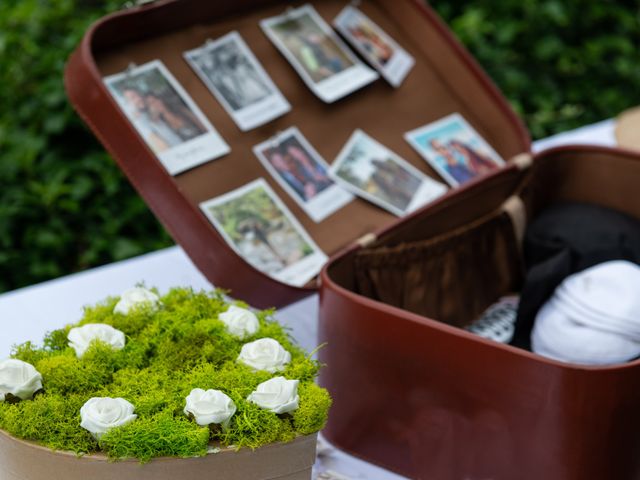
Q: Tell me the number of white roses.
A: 8